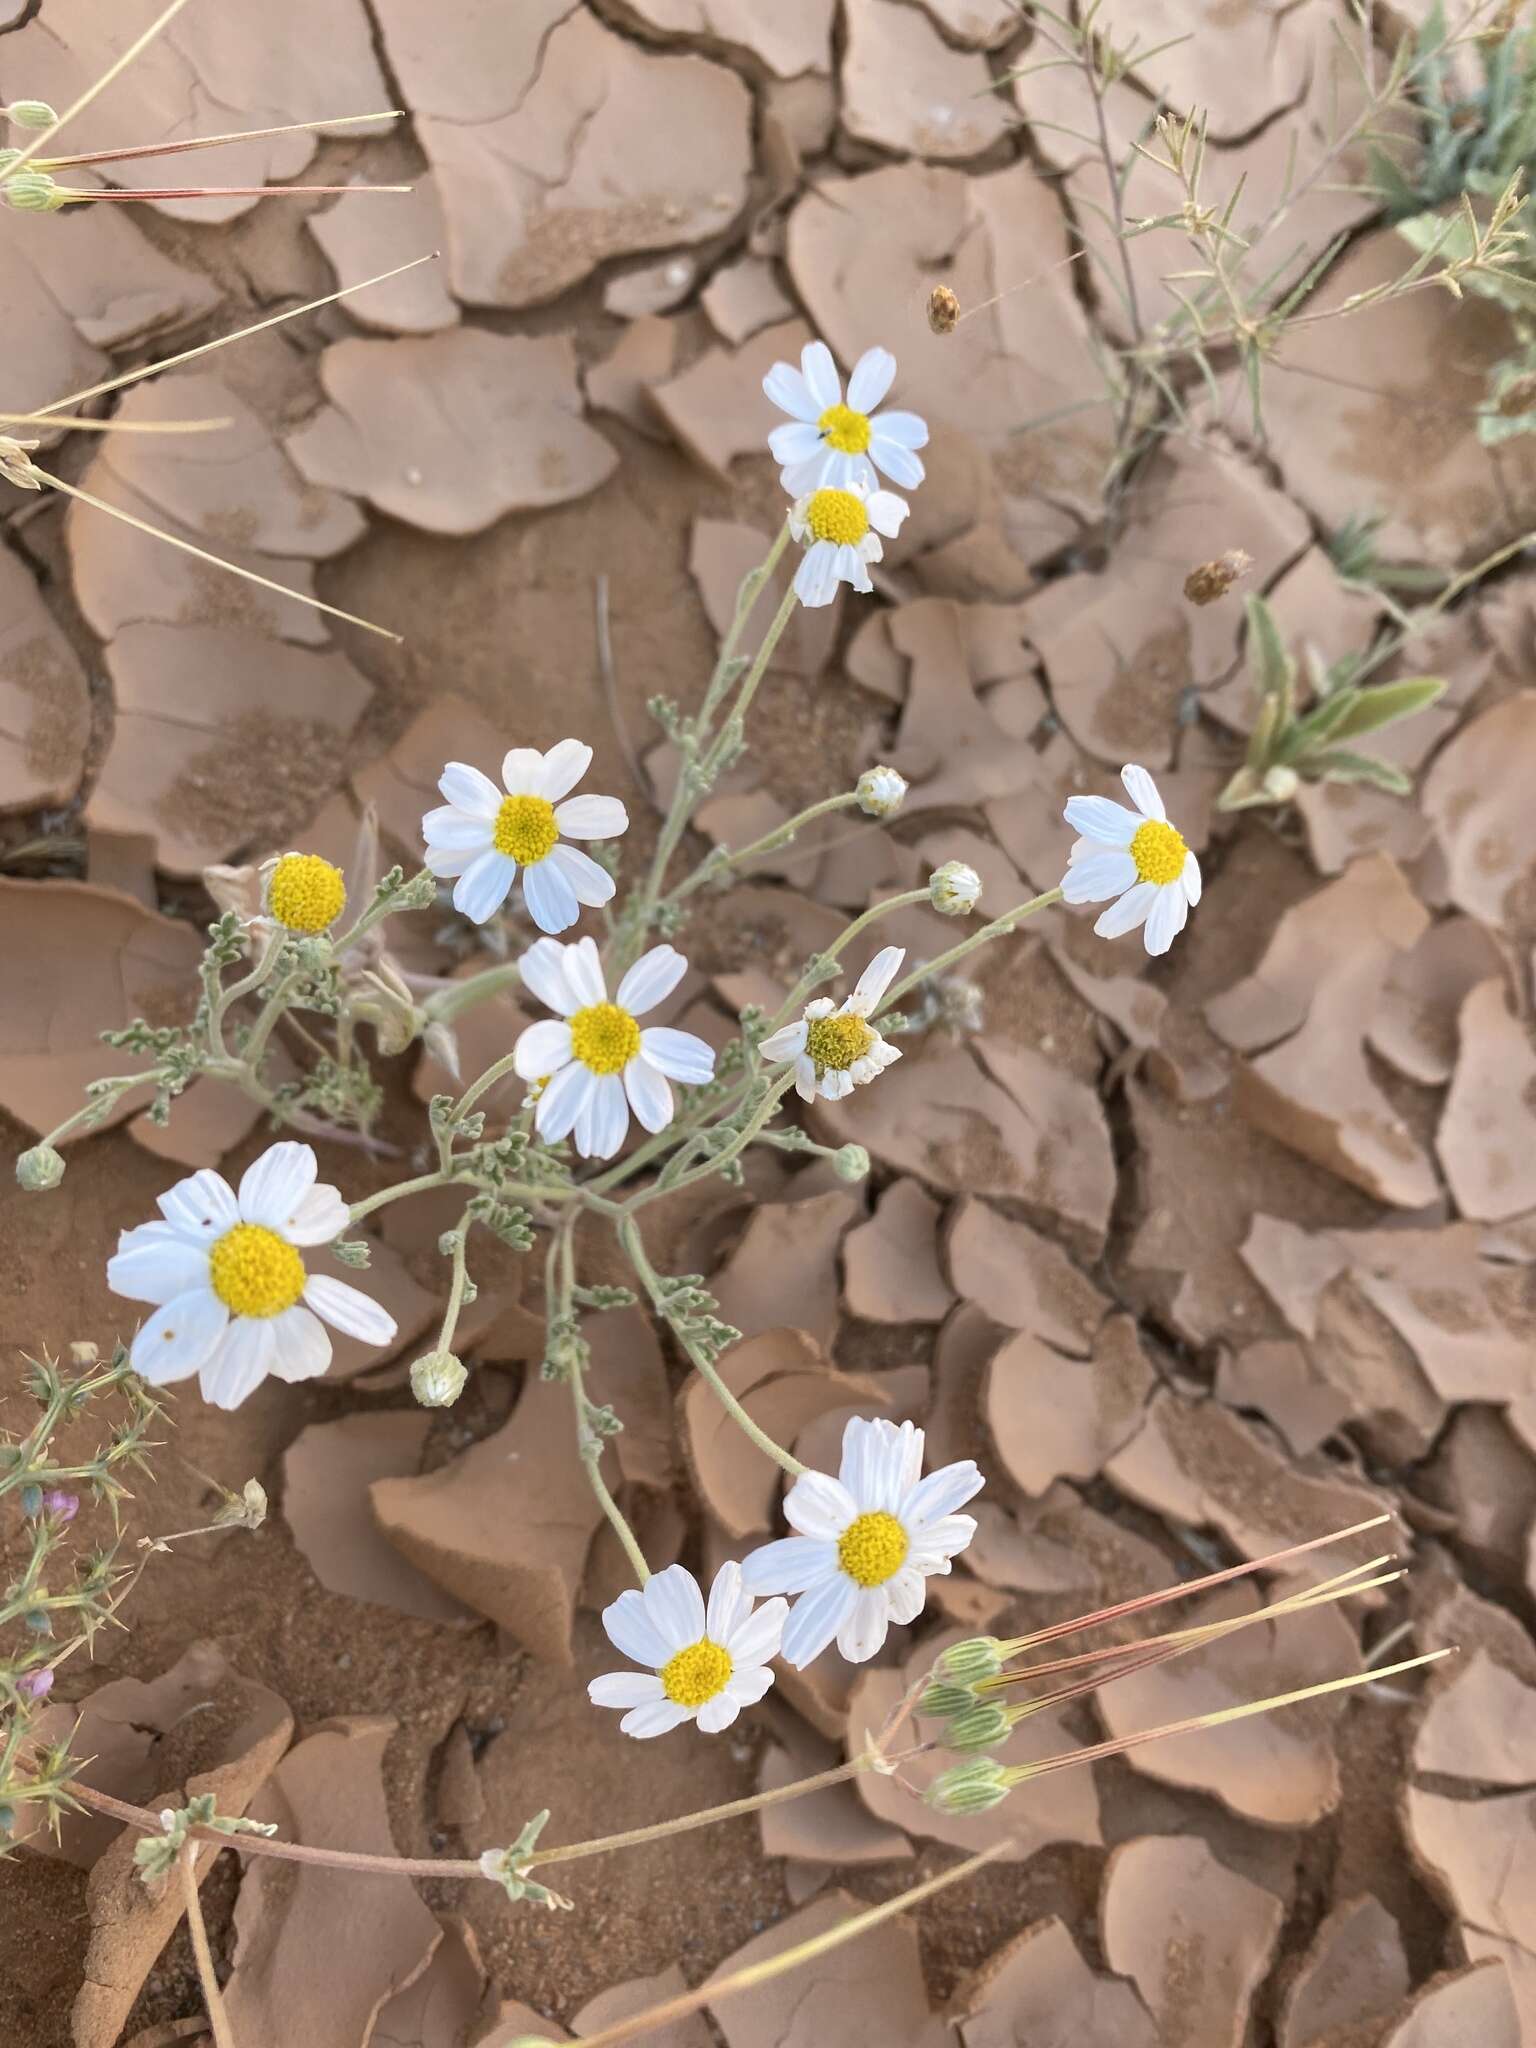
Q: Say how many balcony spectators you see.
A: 0